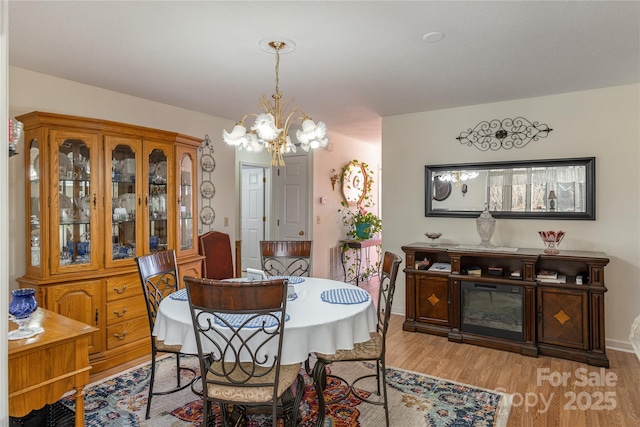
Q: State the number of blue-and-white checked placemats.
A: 4